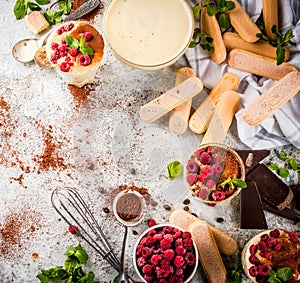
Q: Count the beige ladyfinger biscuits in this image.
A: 12